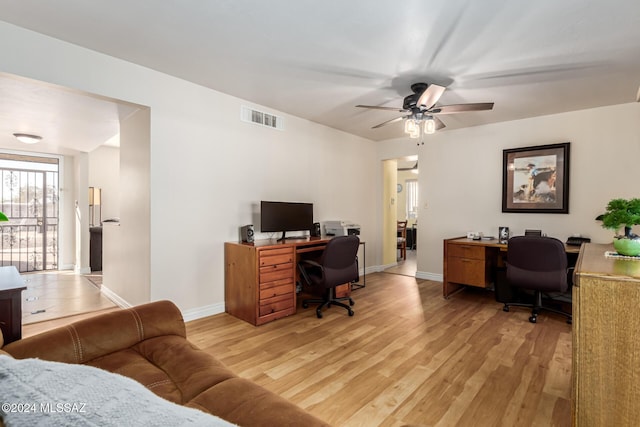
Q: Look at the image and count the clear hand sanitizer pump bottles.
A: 0